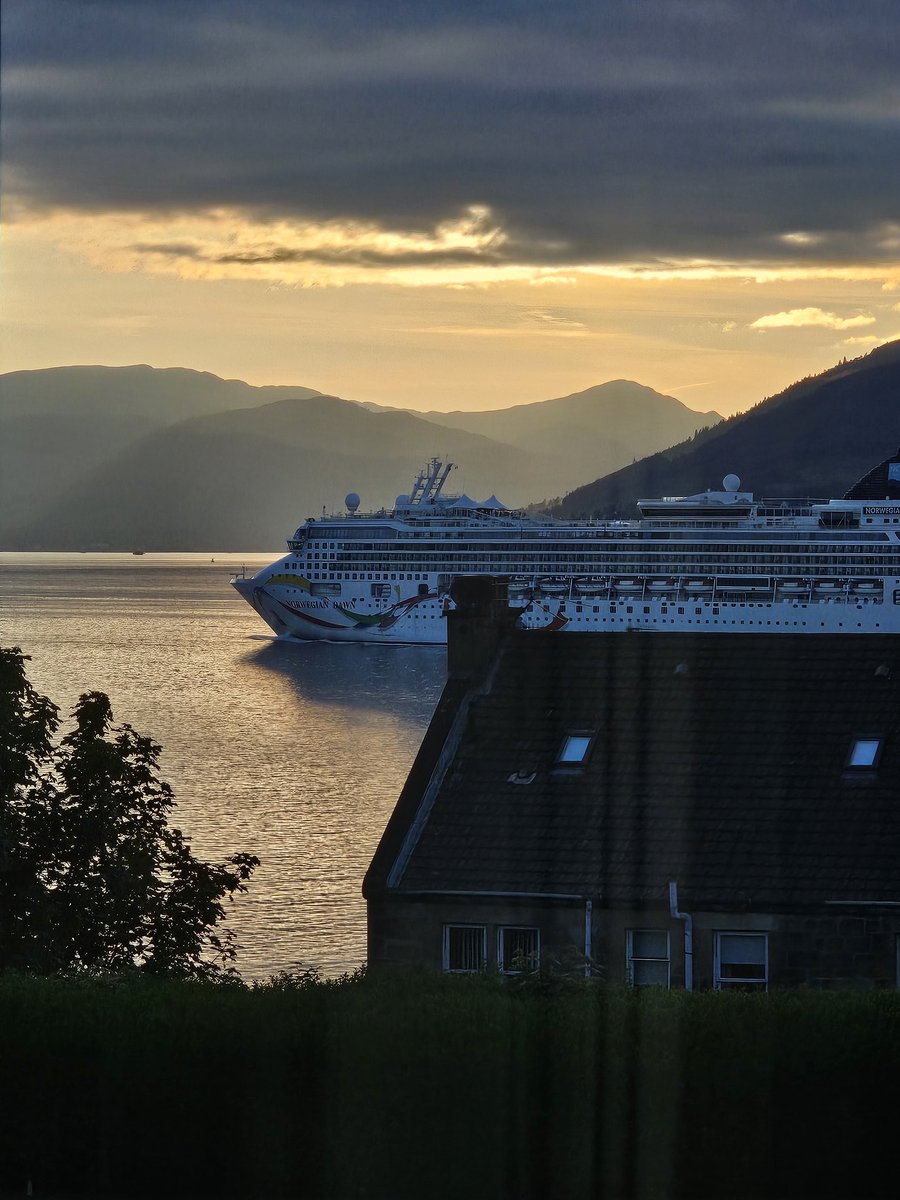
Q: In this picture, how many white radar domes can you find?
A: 2